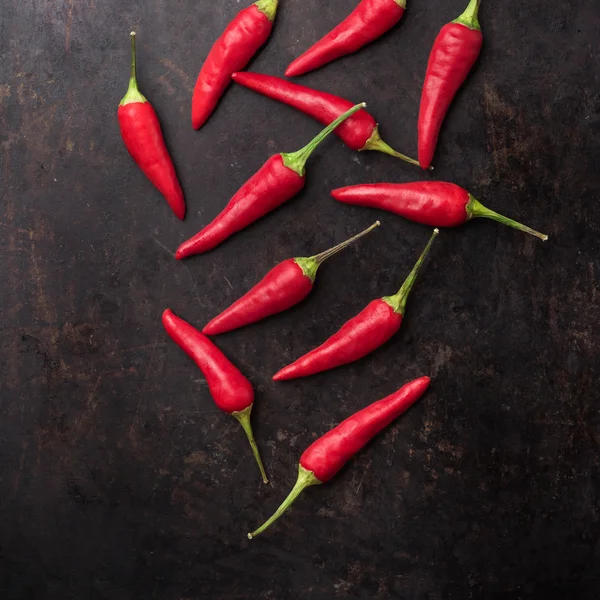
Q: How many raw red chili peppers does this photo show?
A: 11